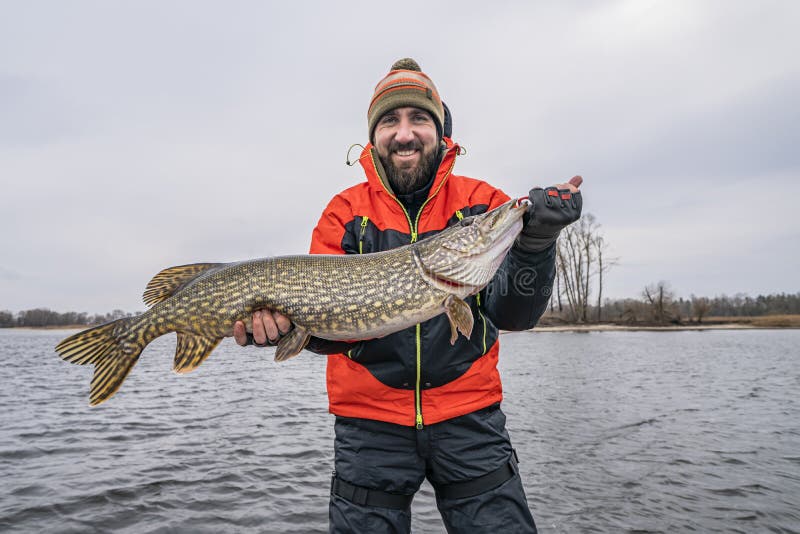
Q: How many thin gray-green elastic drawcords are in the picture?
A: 2